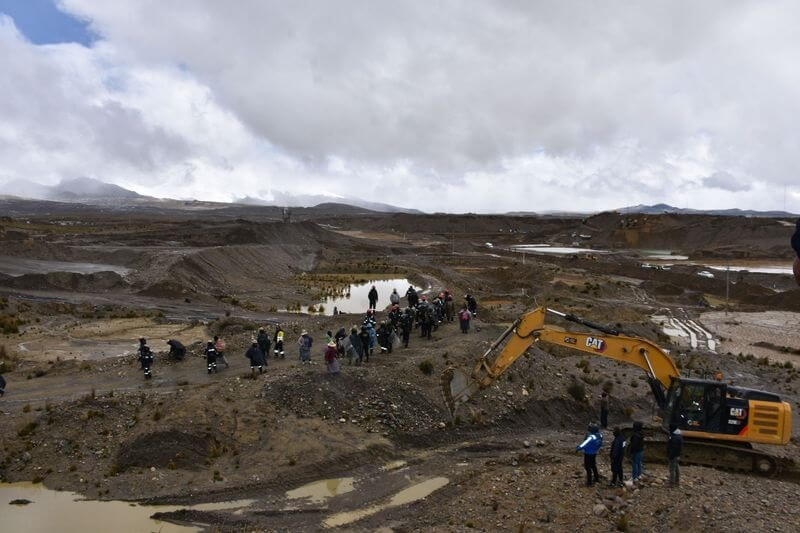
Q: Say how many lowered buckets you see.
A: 1